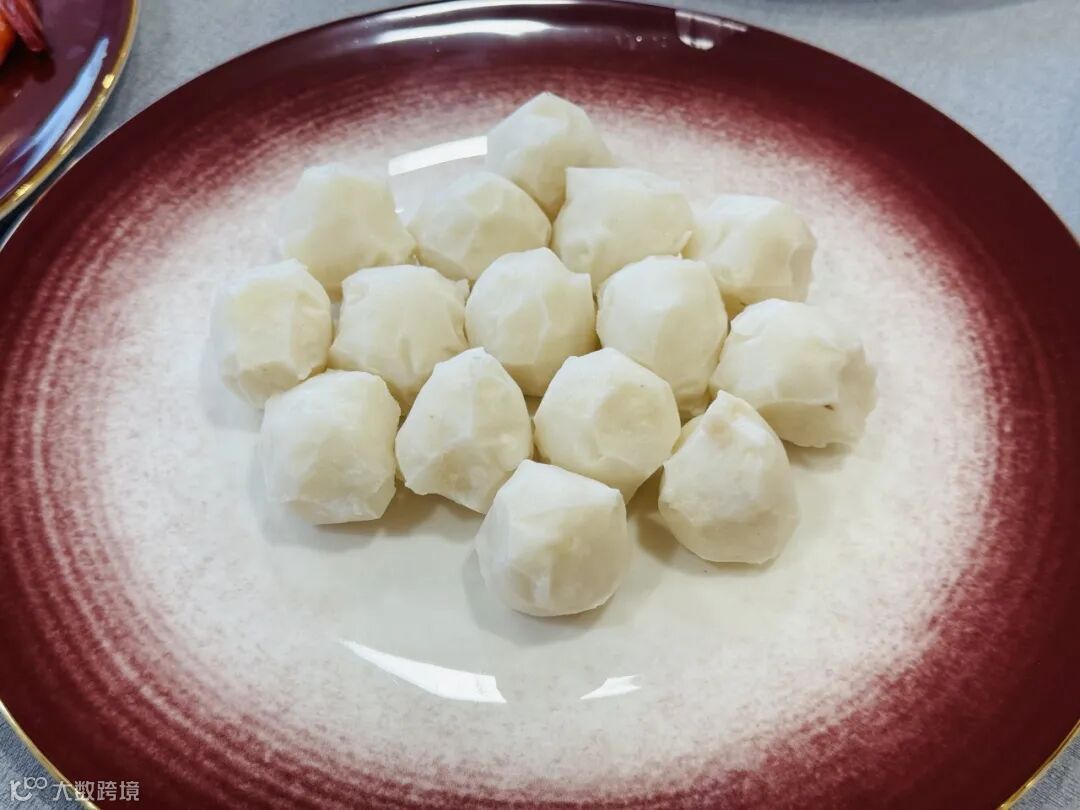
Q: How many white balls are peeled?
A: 15